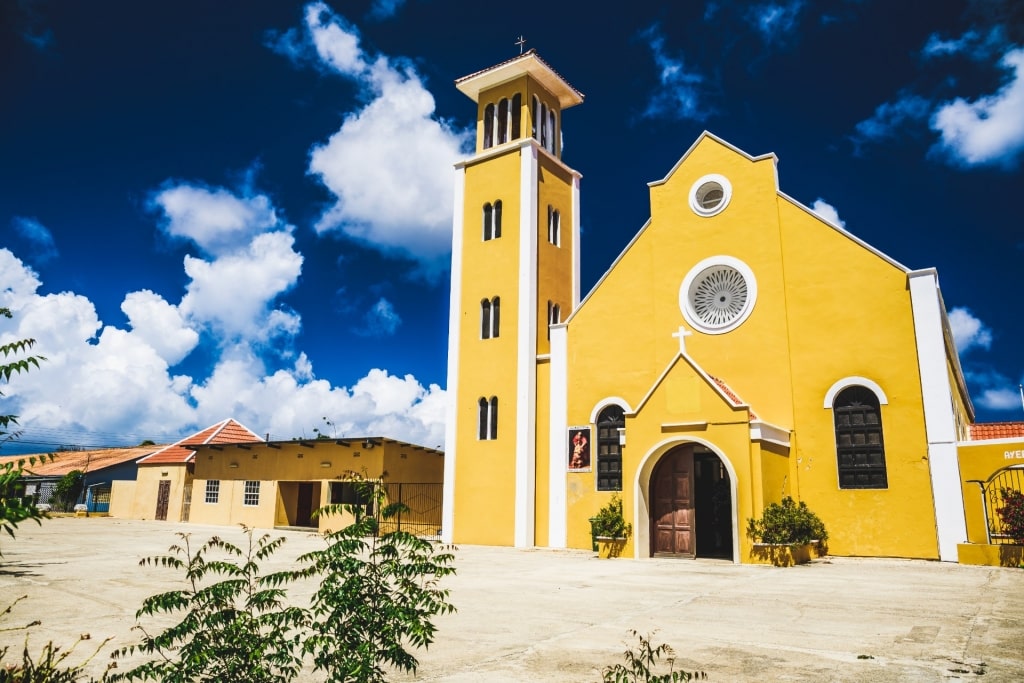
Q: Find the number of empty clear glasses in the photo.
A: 0